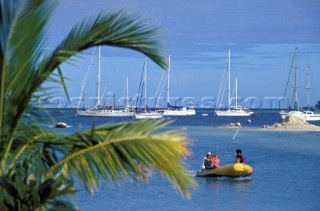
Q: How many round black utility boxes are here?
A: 0